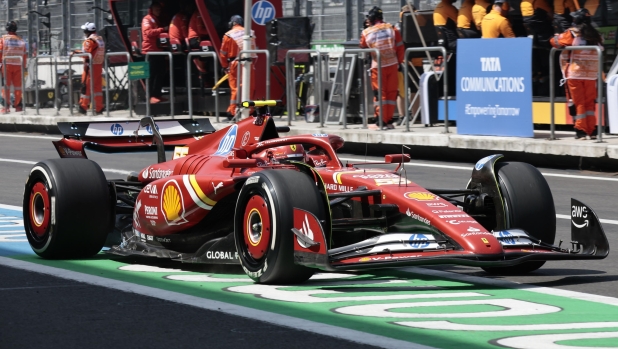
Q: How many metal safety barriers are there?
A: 11